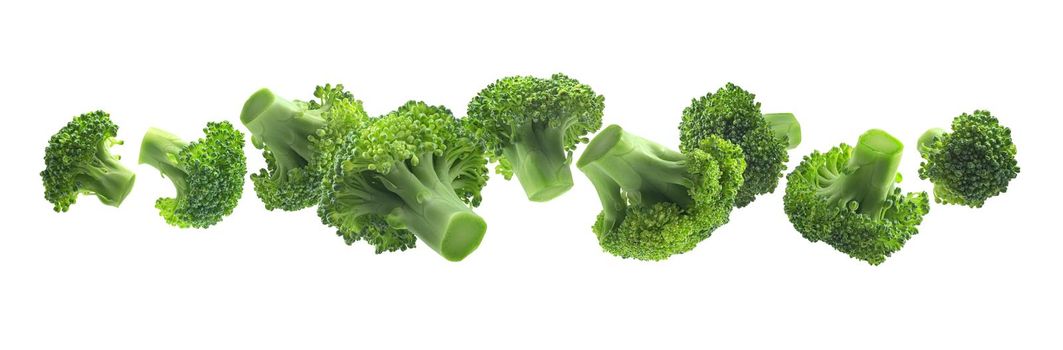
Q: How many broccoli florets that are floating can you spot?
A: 9